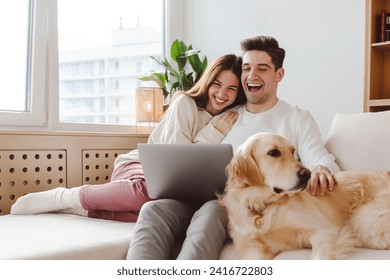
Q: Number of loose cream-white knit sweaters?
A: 1